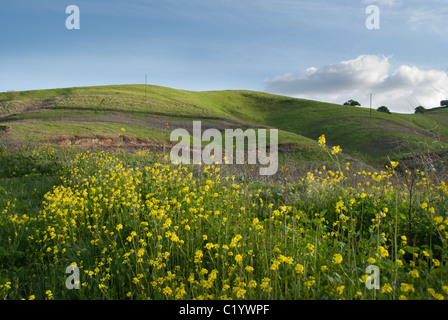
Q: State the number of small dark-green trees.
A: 4